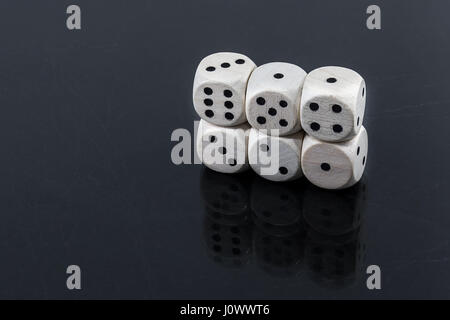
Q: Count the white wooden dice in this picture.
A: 6